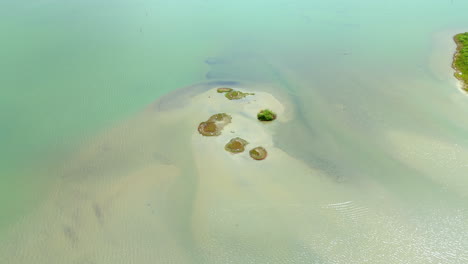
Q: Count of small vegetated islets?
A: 5